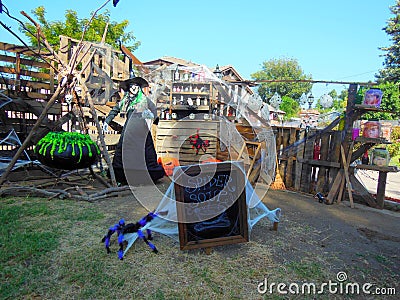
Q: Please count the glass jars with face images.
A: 3